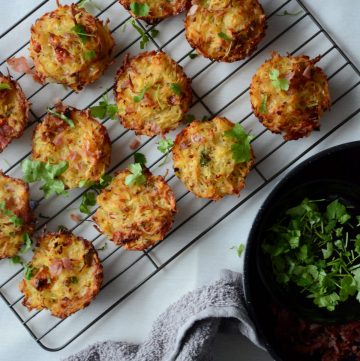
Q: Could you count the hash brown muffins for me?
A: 11